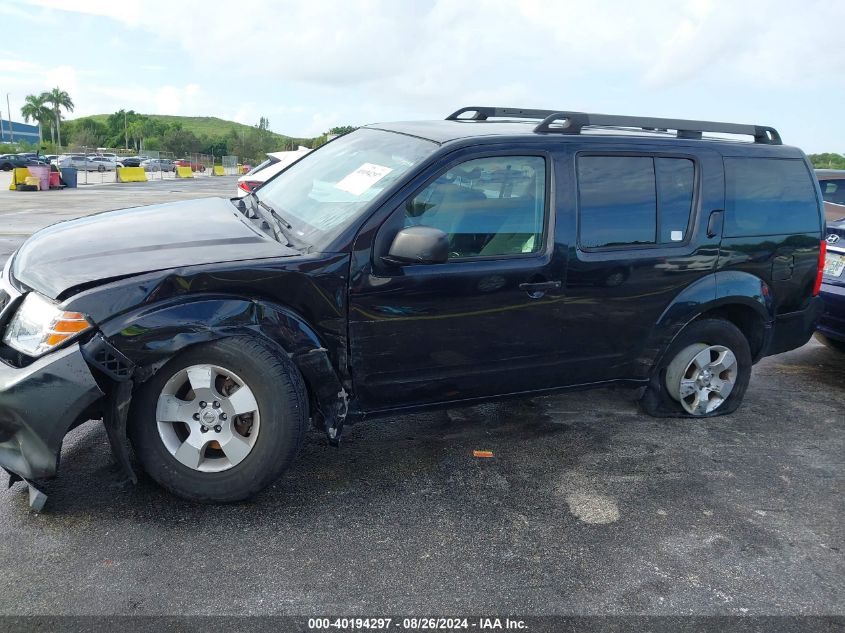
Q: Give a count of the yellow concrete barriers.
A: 4